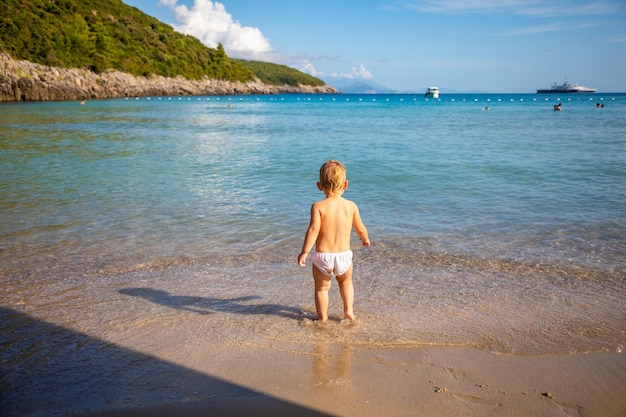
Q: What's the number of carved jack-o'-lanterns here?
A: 0